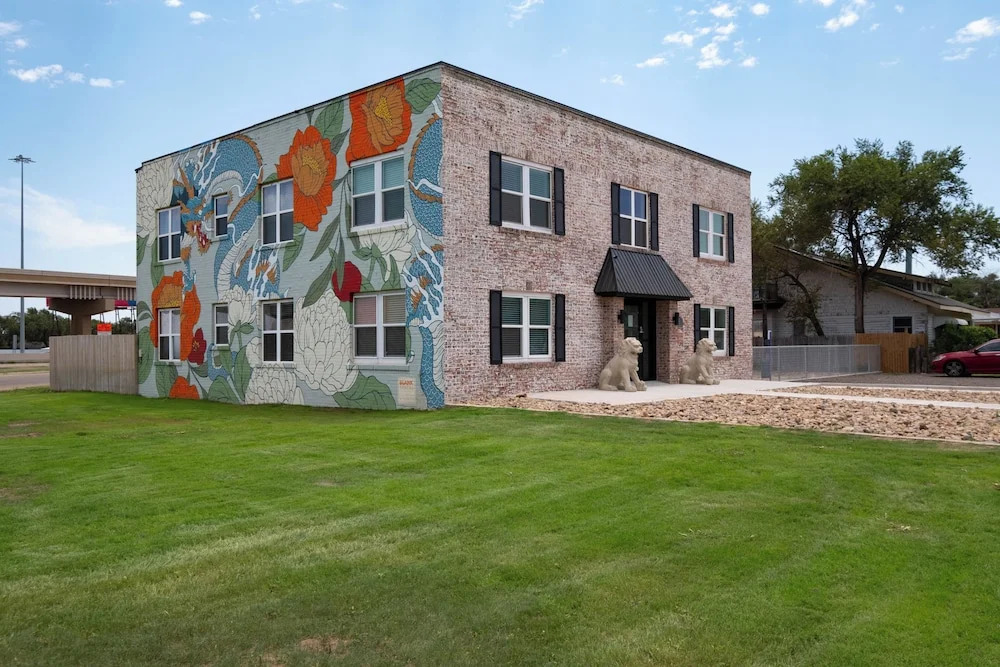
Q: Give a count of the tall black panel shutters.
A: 10